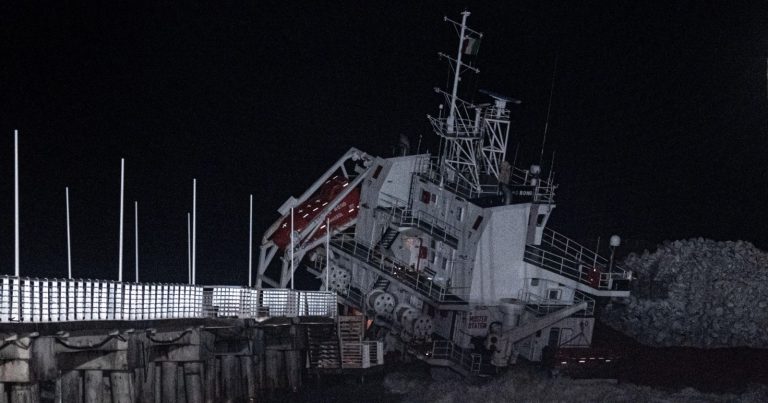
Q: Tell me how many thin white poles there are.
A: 9